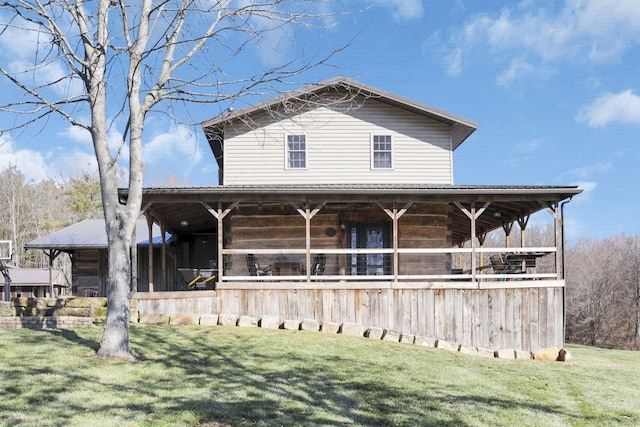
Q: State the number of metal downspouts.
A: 1